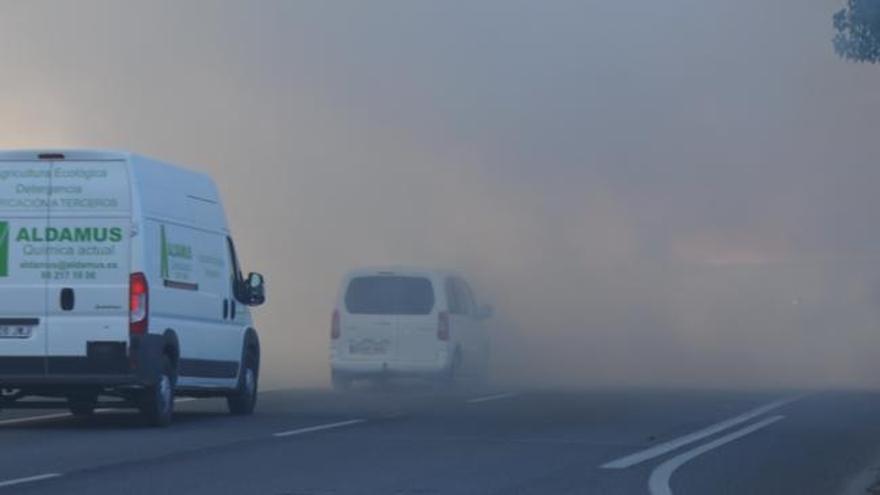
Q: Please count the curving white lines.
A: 1